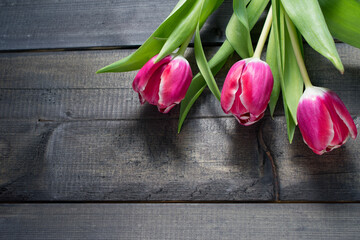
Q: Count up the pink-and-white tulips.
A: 3